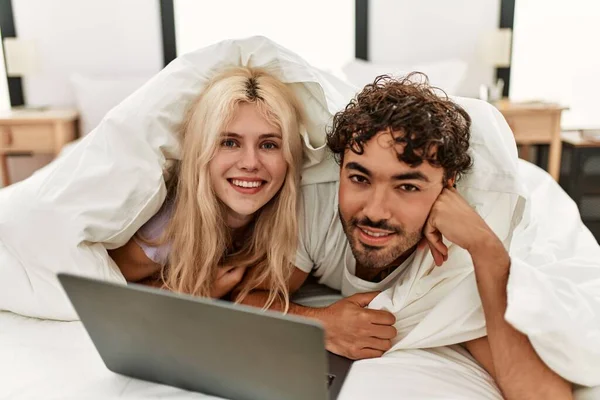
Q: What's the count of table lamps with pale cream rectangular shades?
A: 2